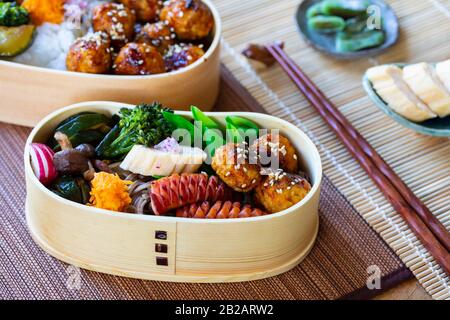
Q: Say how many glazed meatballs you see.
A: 10